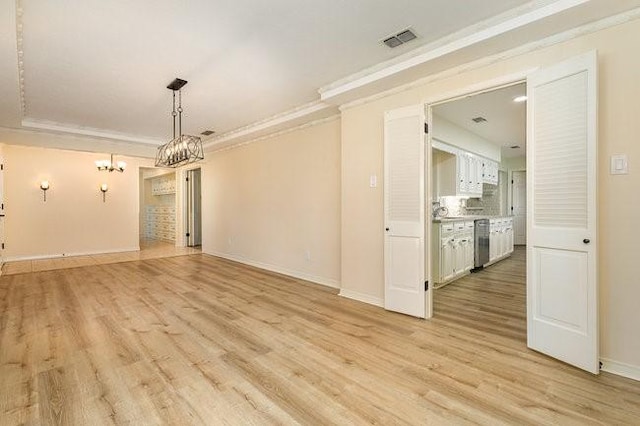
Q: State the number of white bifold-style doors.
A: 2